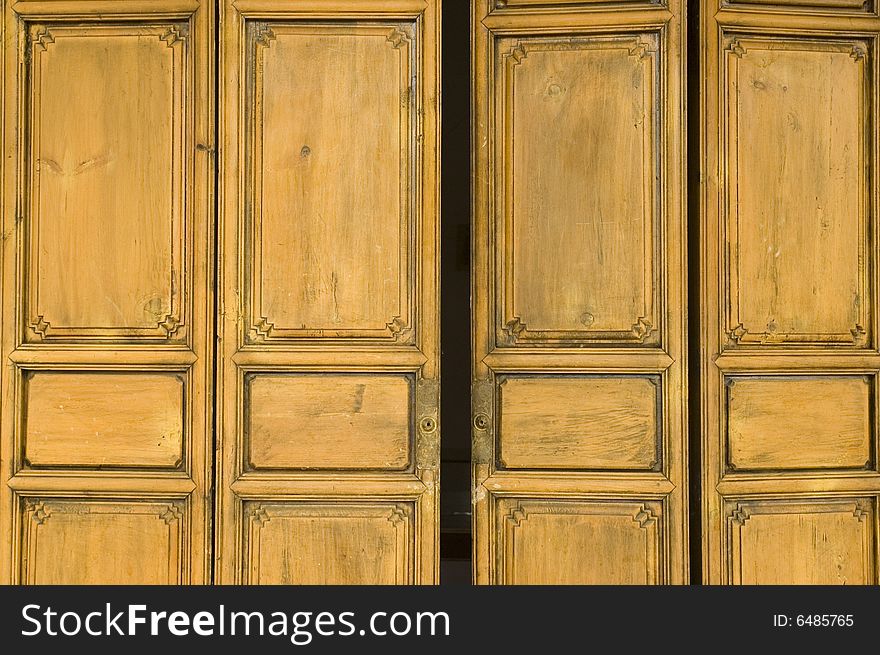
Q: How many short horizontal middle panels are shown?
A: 4